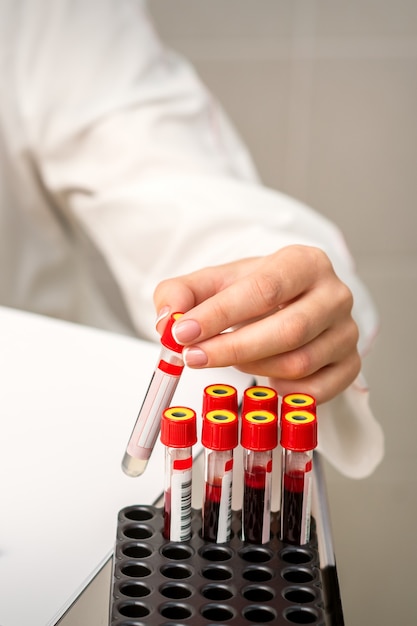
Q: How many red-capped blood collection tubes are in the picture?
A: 8